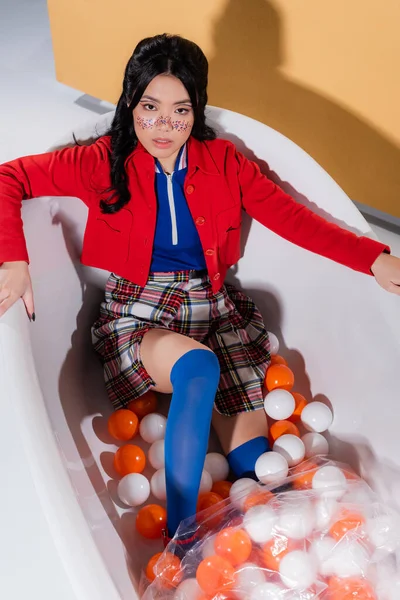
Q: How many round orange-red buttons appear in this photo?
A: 4